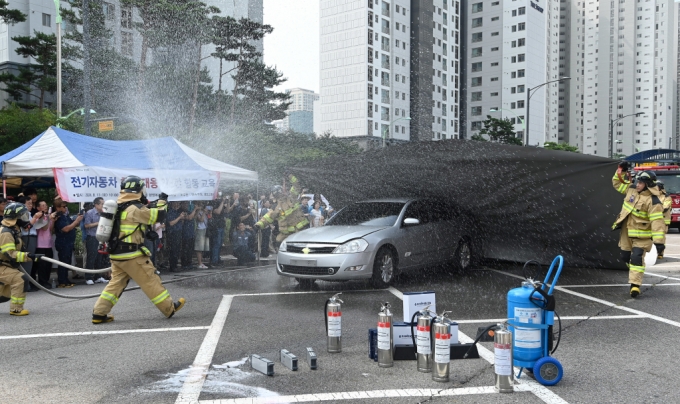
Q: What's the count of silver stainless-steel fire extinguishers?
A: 5